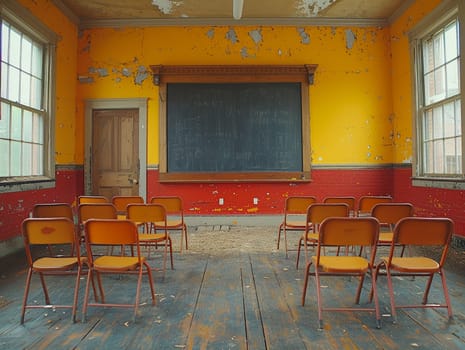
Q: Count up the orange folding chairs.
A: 15